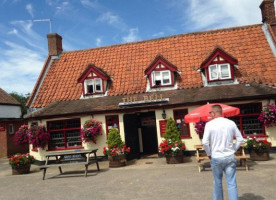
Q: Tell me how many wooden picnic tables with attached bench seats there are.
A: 2